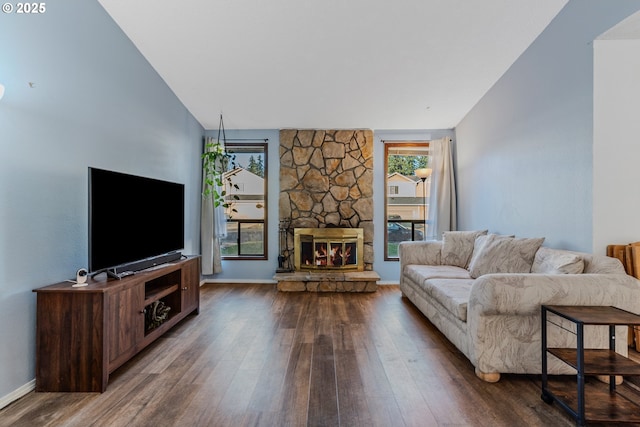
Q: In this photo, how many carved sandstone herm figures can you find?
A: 0